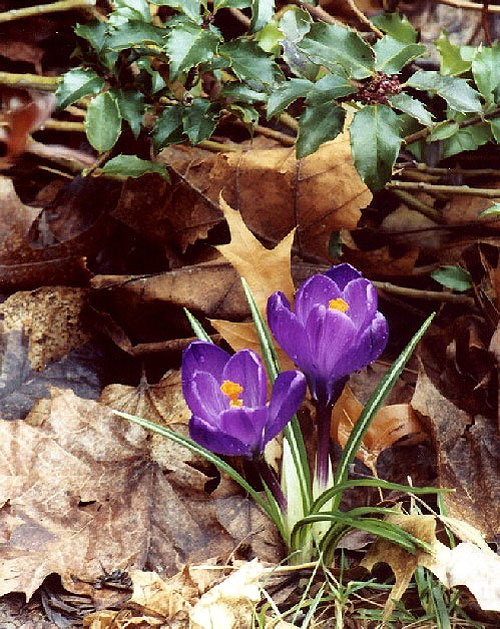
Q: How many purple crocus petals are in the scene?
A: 12